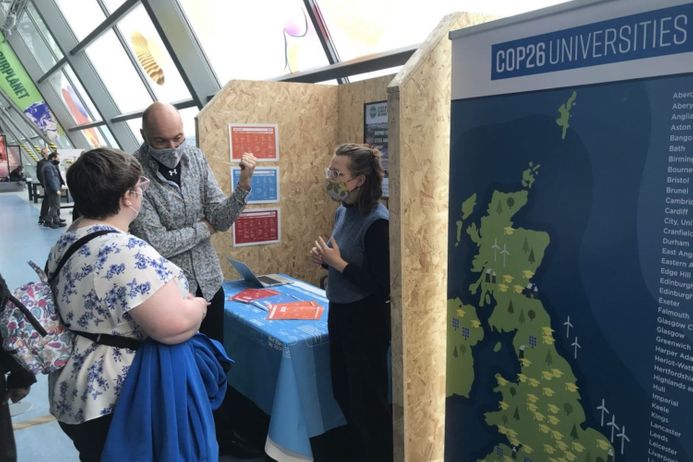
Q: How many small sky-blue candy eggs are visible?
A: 0